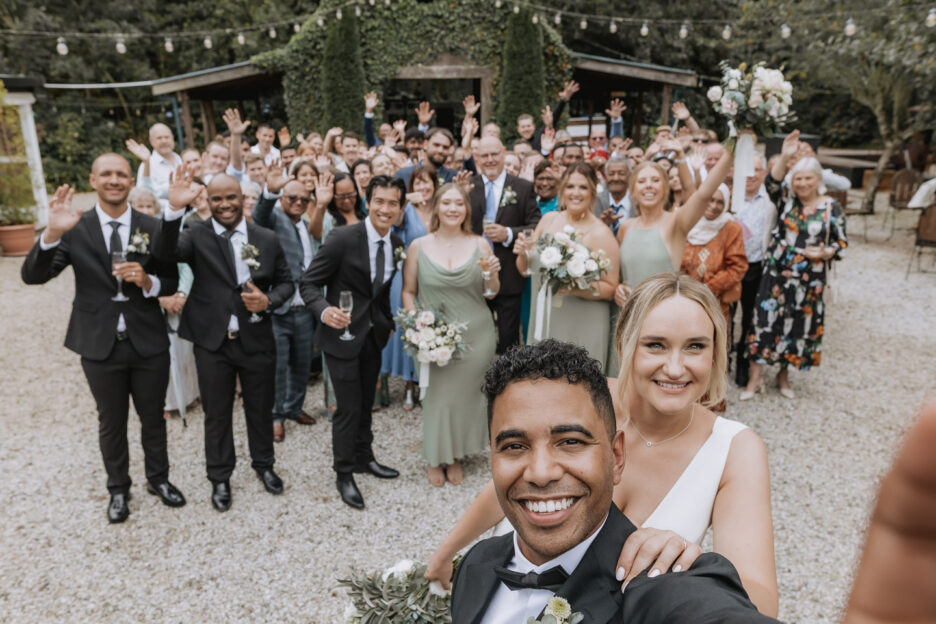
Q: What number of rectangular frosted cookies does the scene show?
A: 0